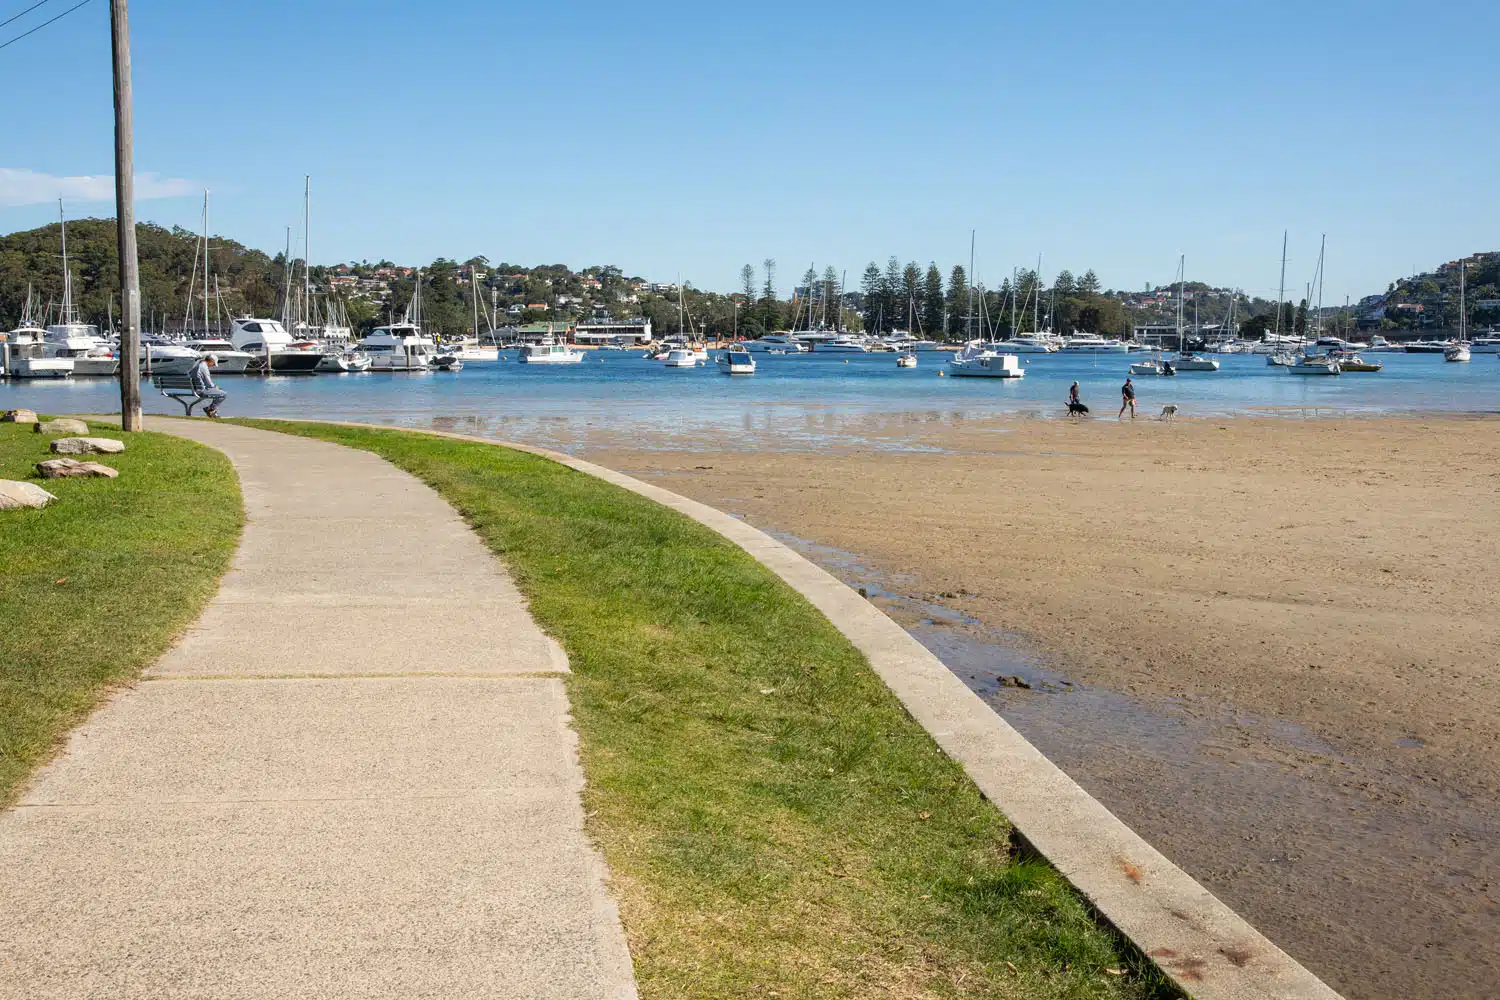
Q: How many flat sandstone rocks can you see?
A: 5